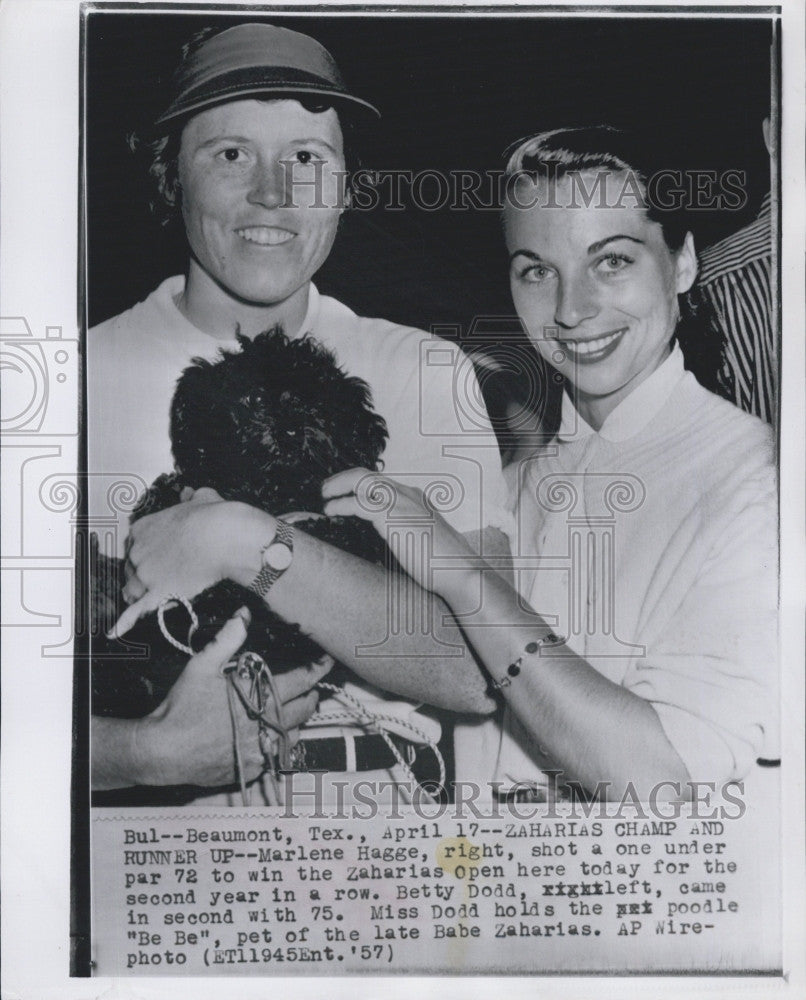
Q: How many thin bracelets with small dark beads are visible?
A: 1